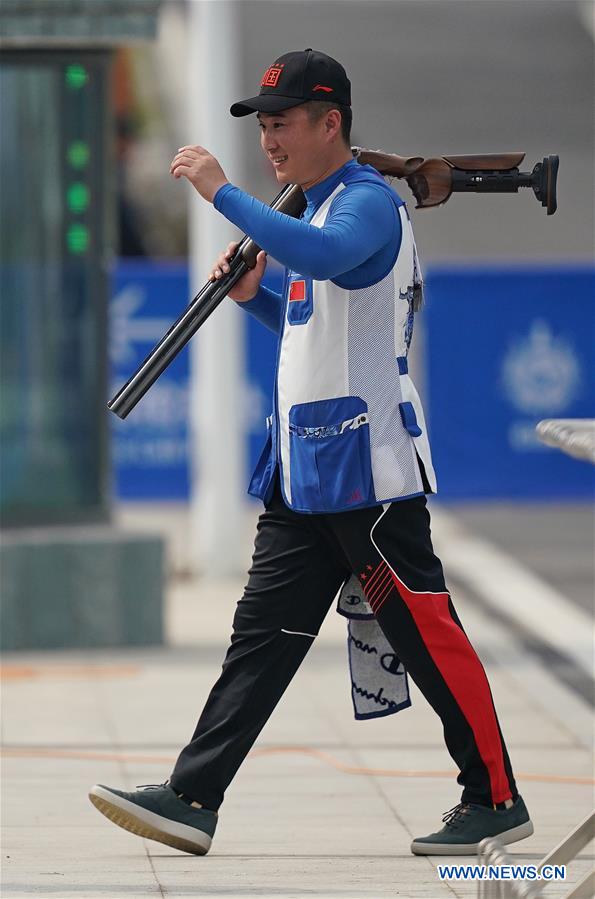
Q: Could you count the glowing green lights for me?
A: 4